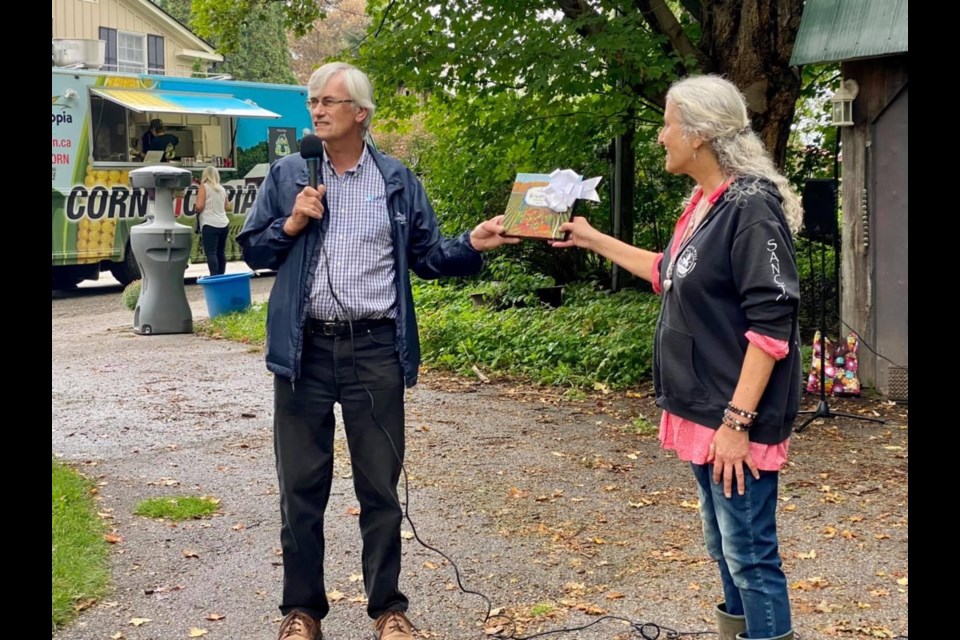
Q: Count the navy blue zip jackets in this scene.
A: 1